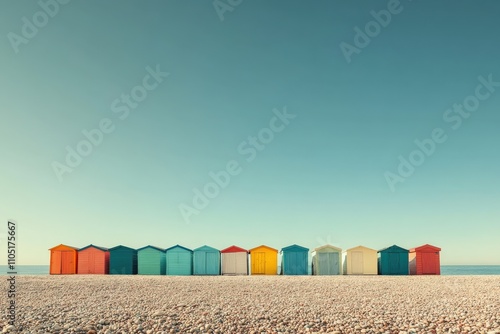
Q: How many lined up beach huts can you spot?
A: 13